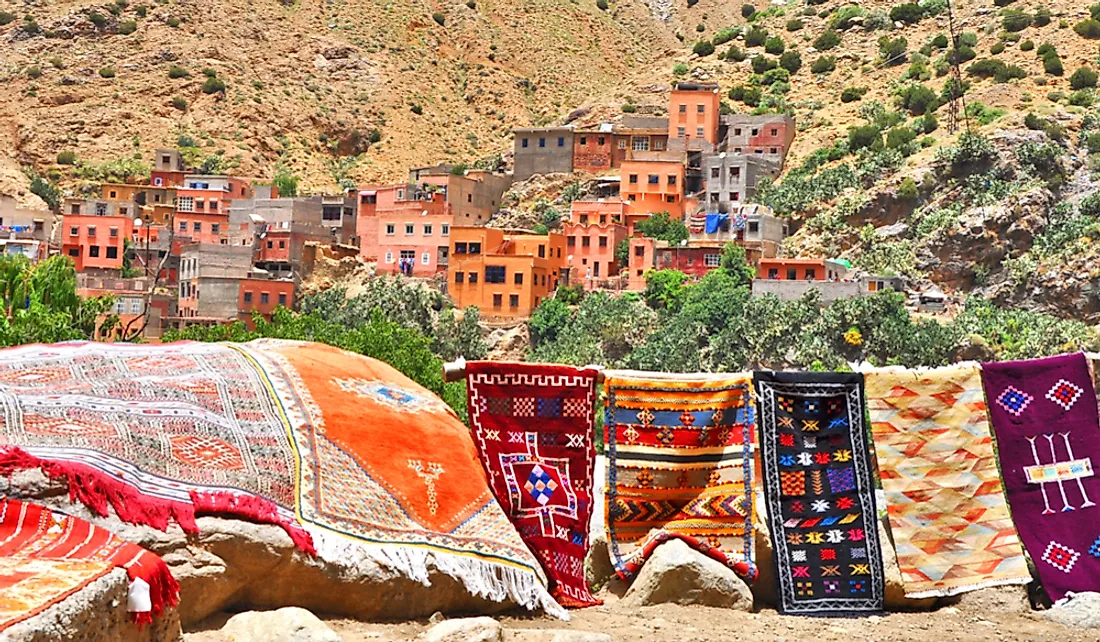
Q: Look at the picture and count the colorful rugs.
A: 8